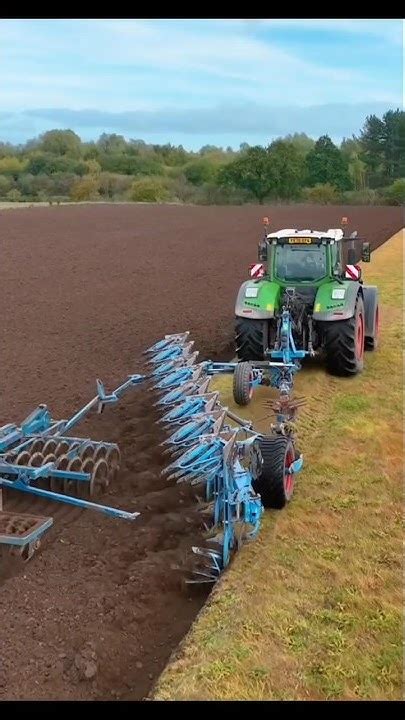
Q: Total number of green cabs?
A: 1